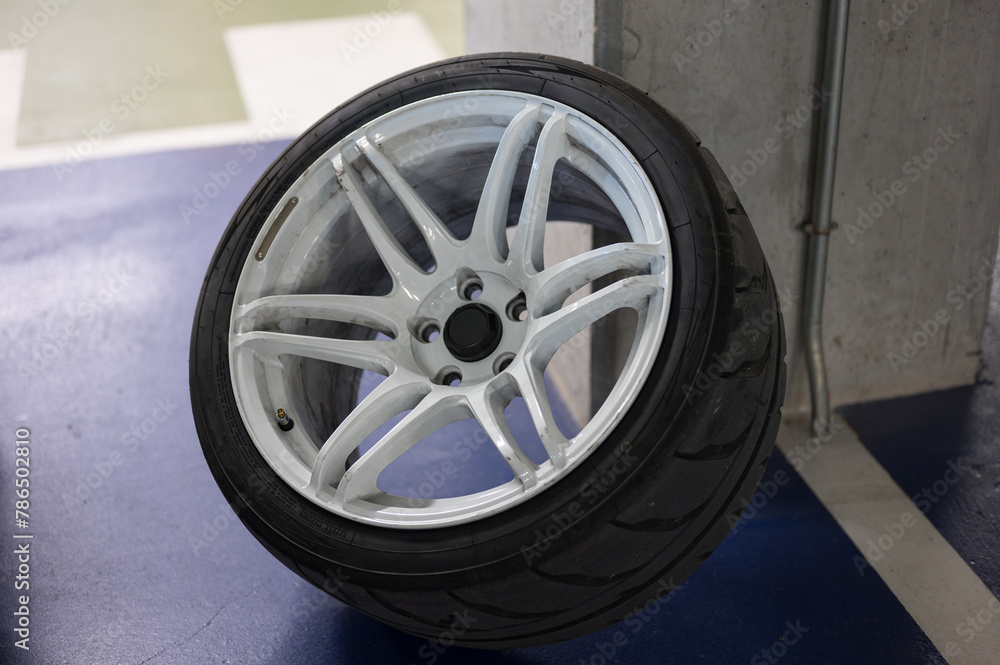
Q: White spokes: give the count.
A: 12